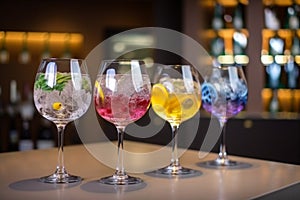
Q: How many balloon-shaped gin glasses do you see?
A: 4